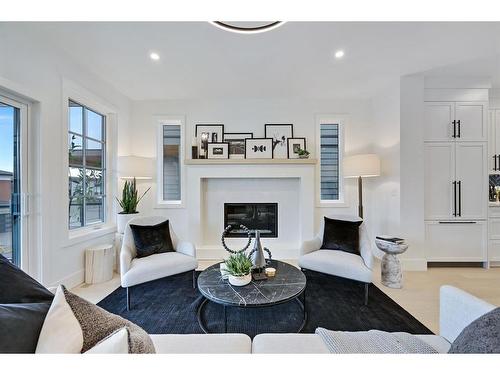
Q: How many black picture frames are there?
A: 6